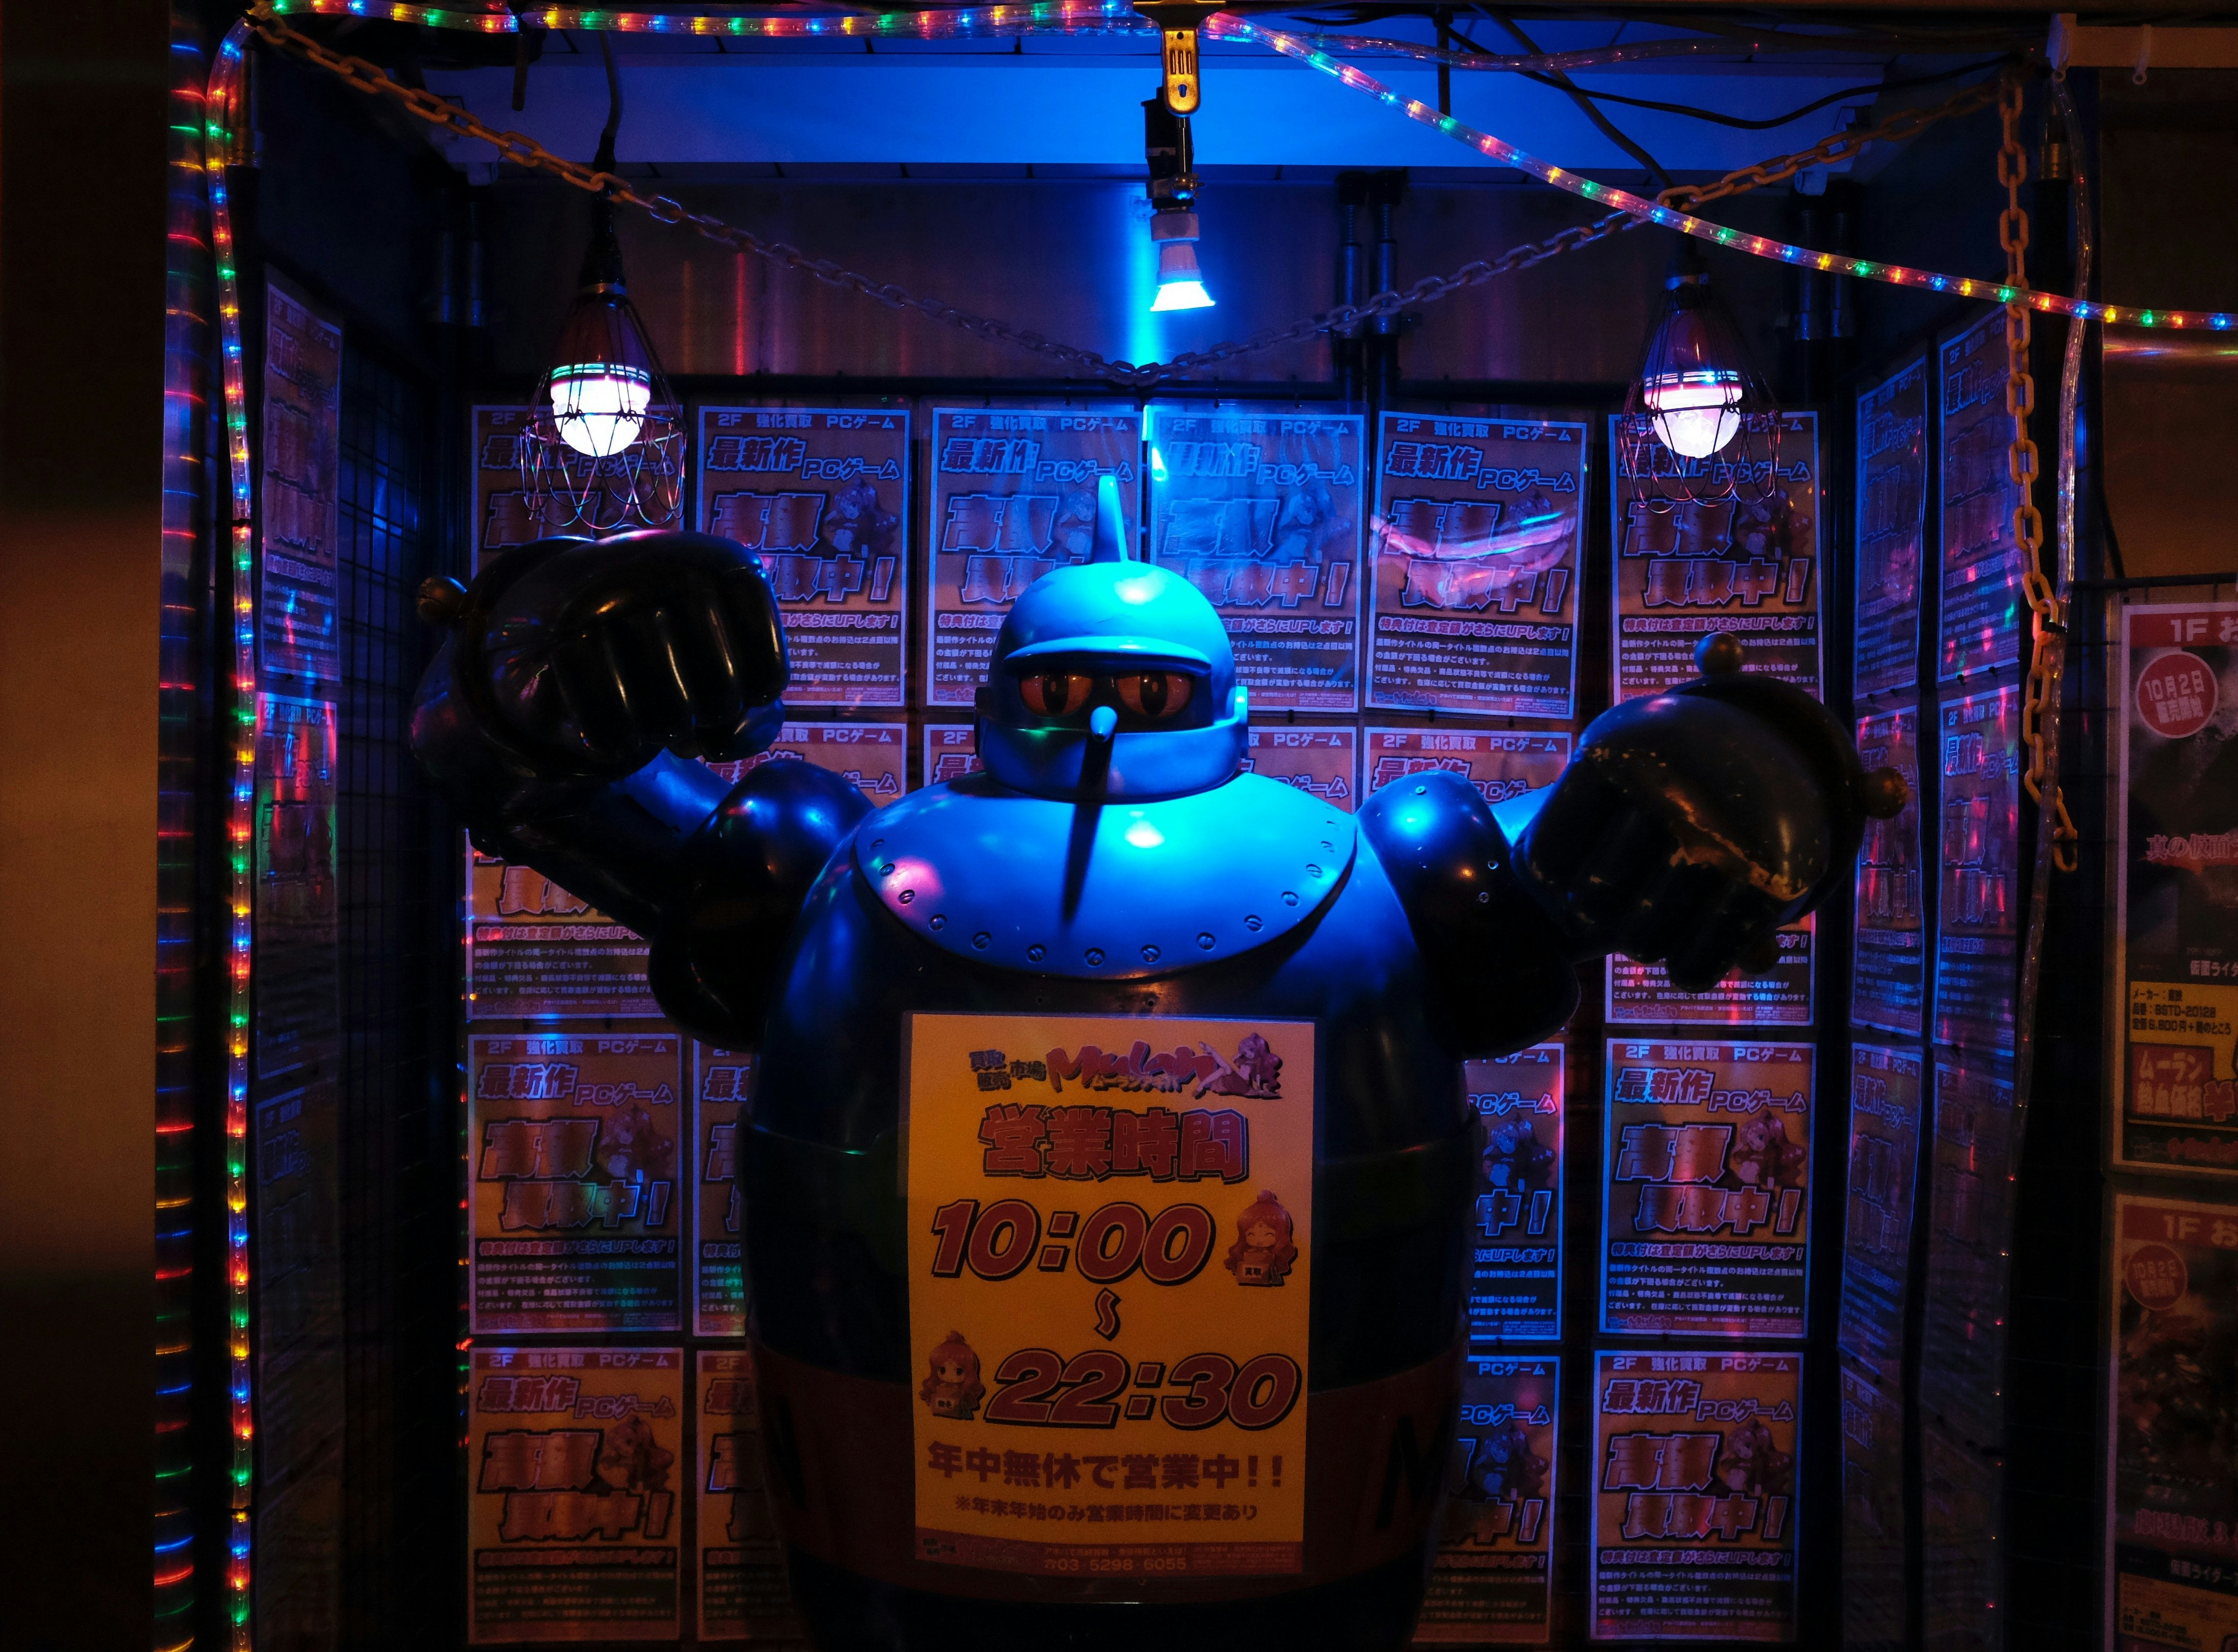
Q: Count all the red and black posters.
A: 2